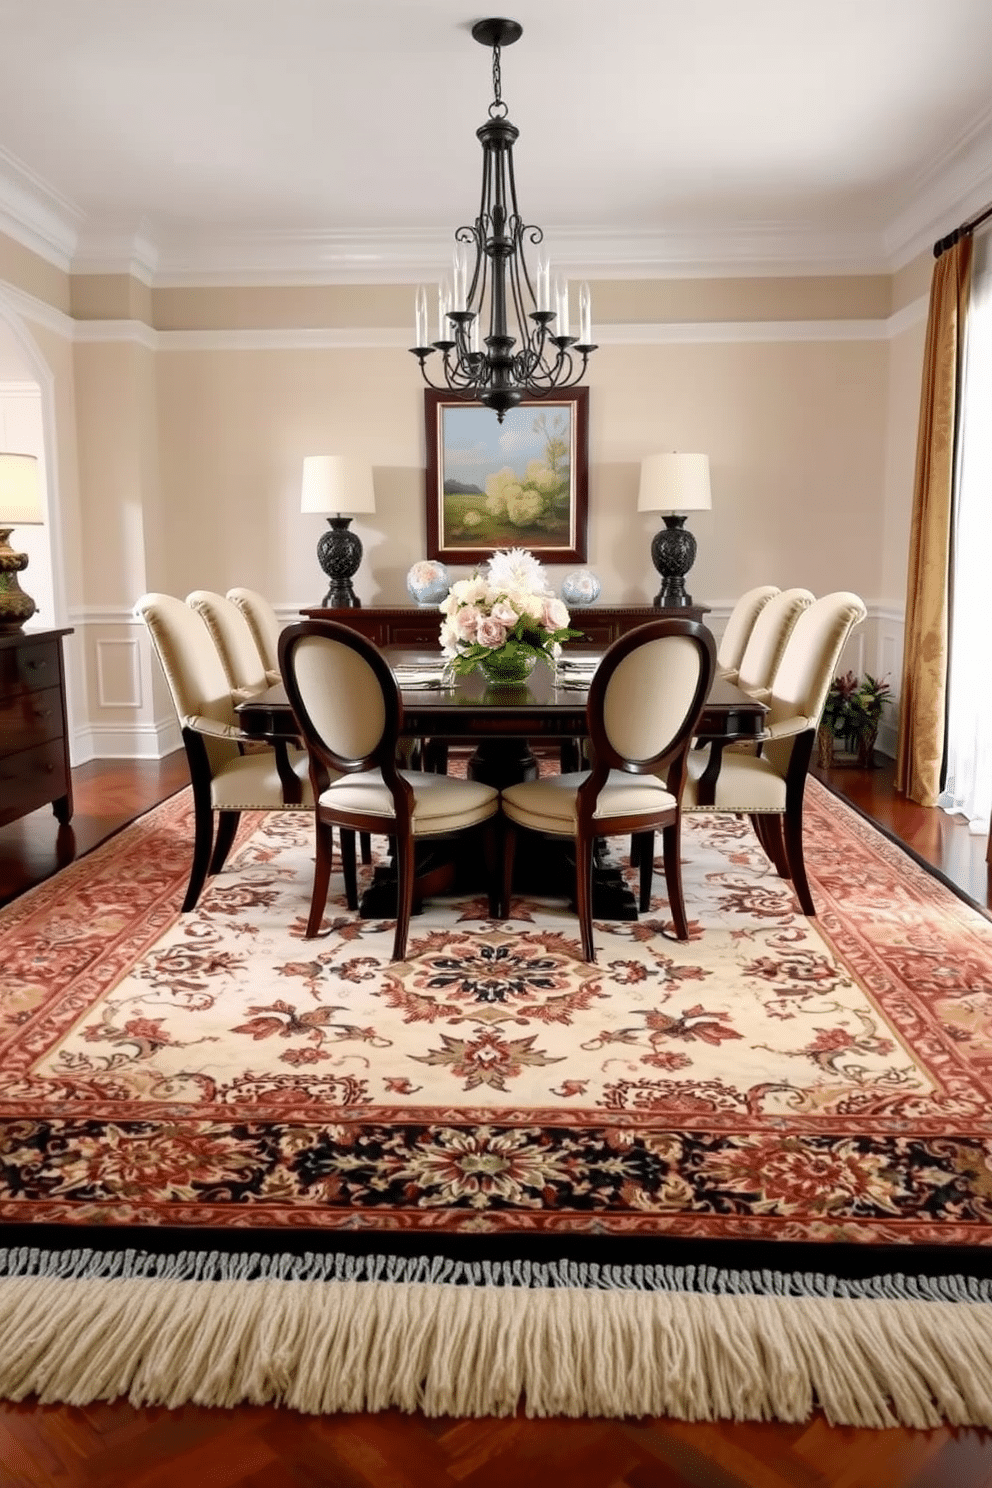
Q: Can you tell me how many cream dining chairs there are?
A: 8